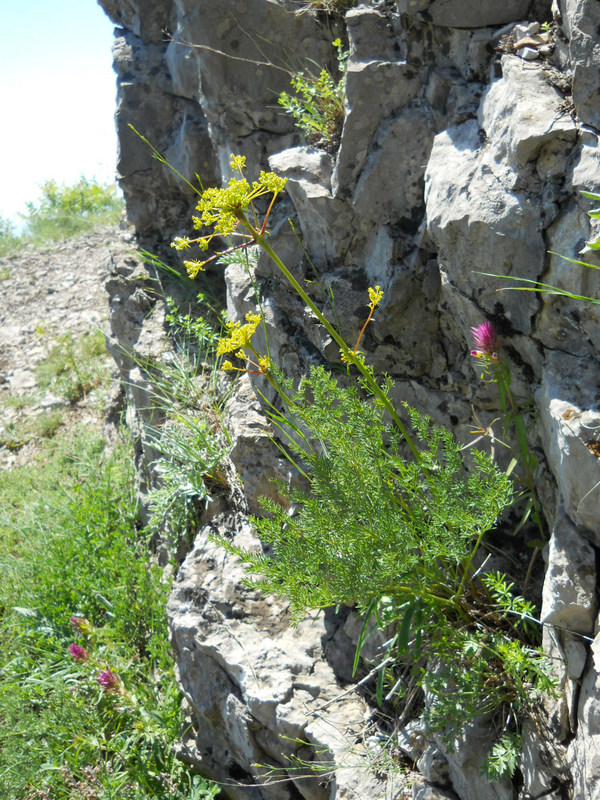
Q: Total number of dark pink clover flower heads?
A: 4